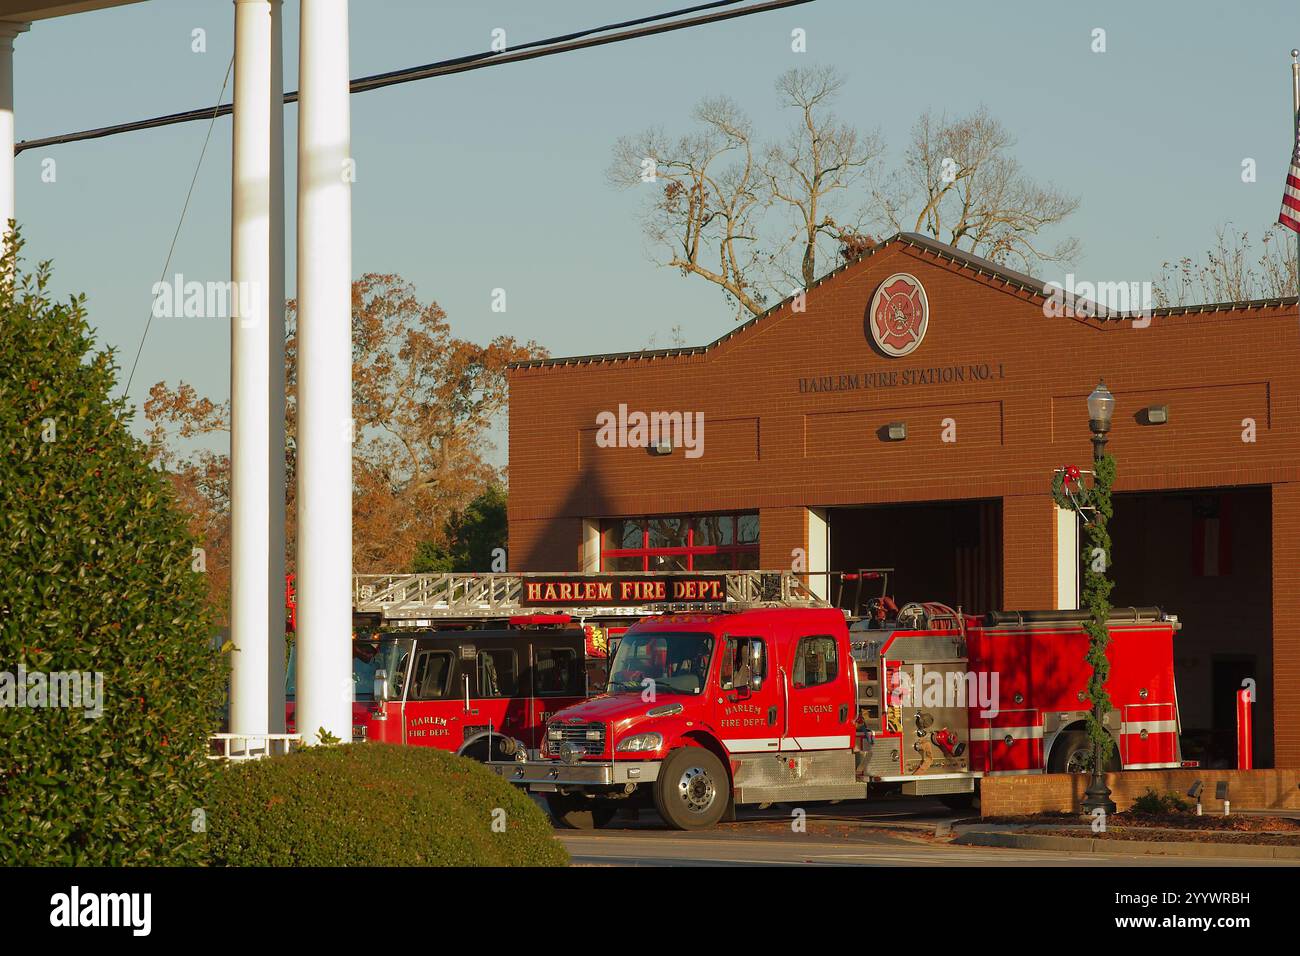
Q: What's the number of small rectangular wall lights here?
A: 3